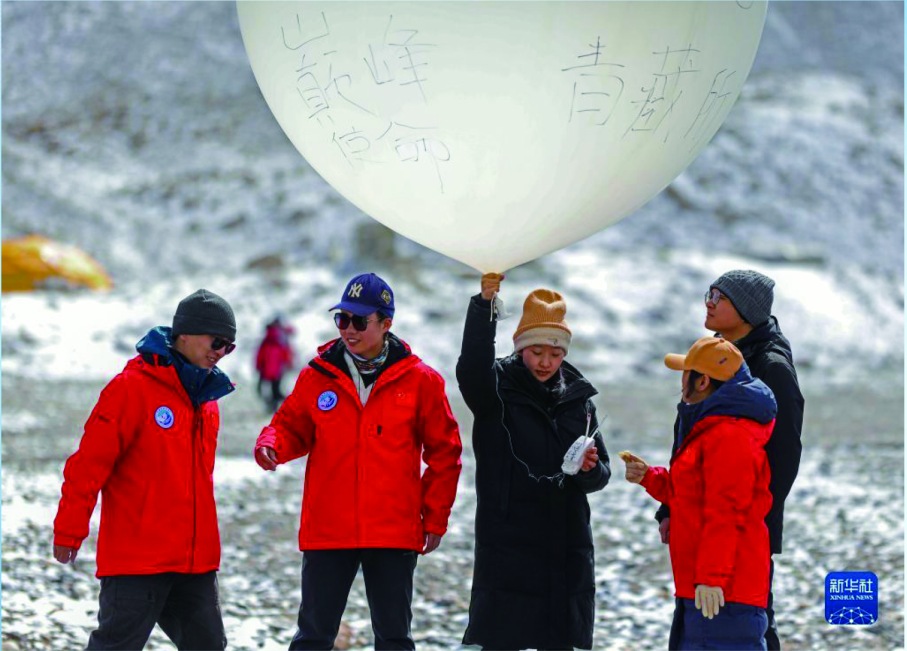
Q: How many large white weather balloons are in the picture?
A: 1